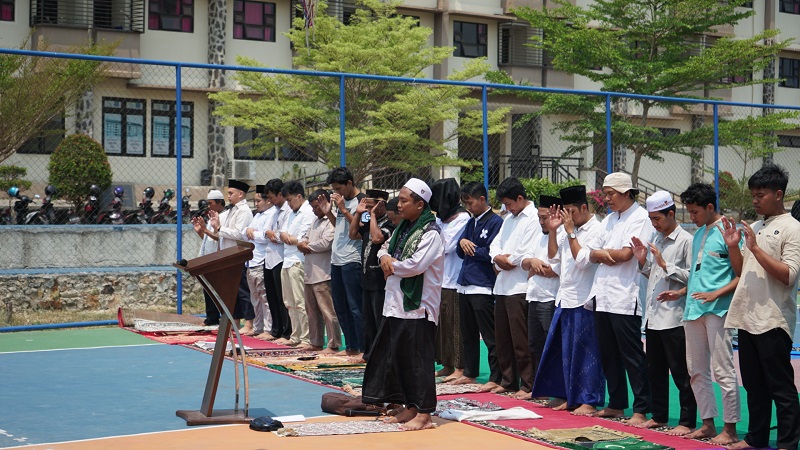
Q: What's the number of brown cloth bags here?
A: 1